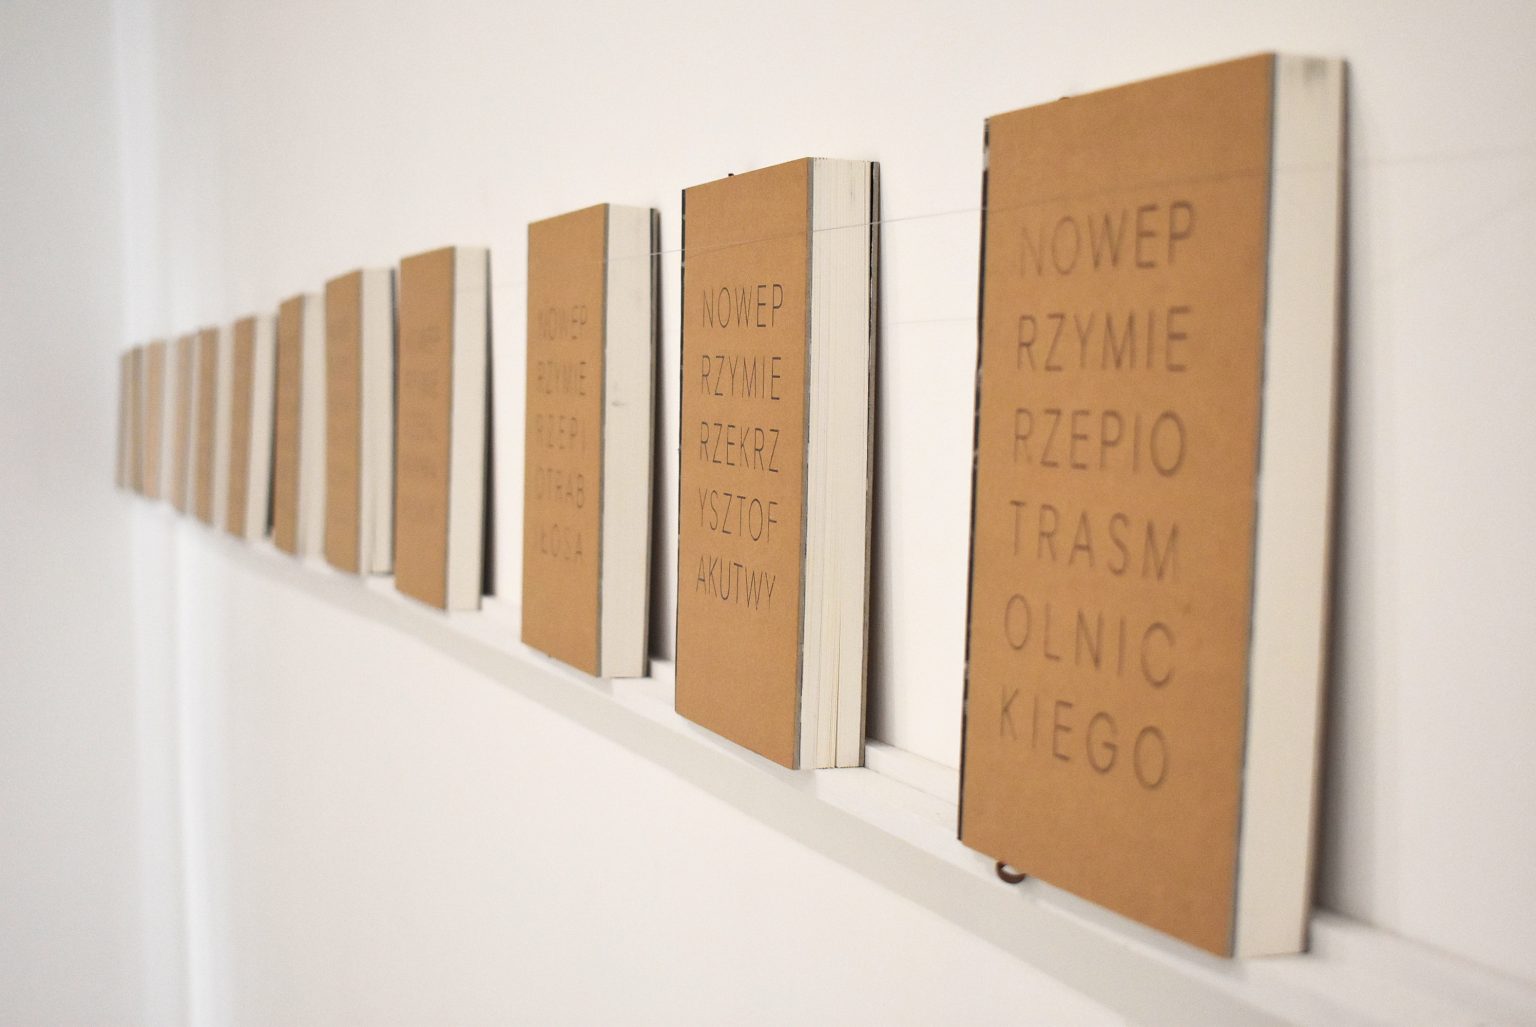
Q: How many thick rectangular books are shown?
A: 12